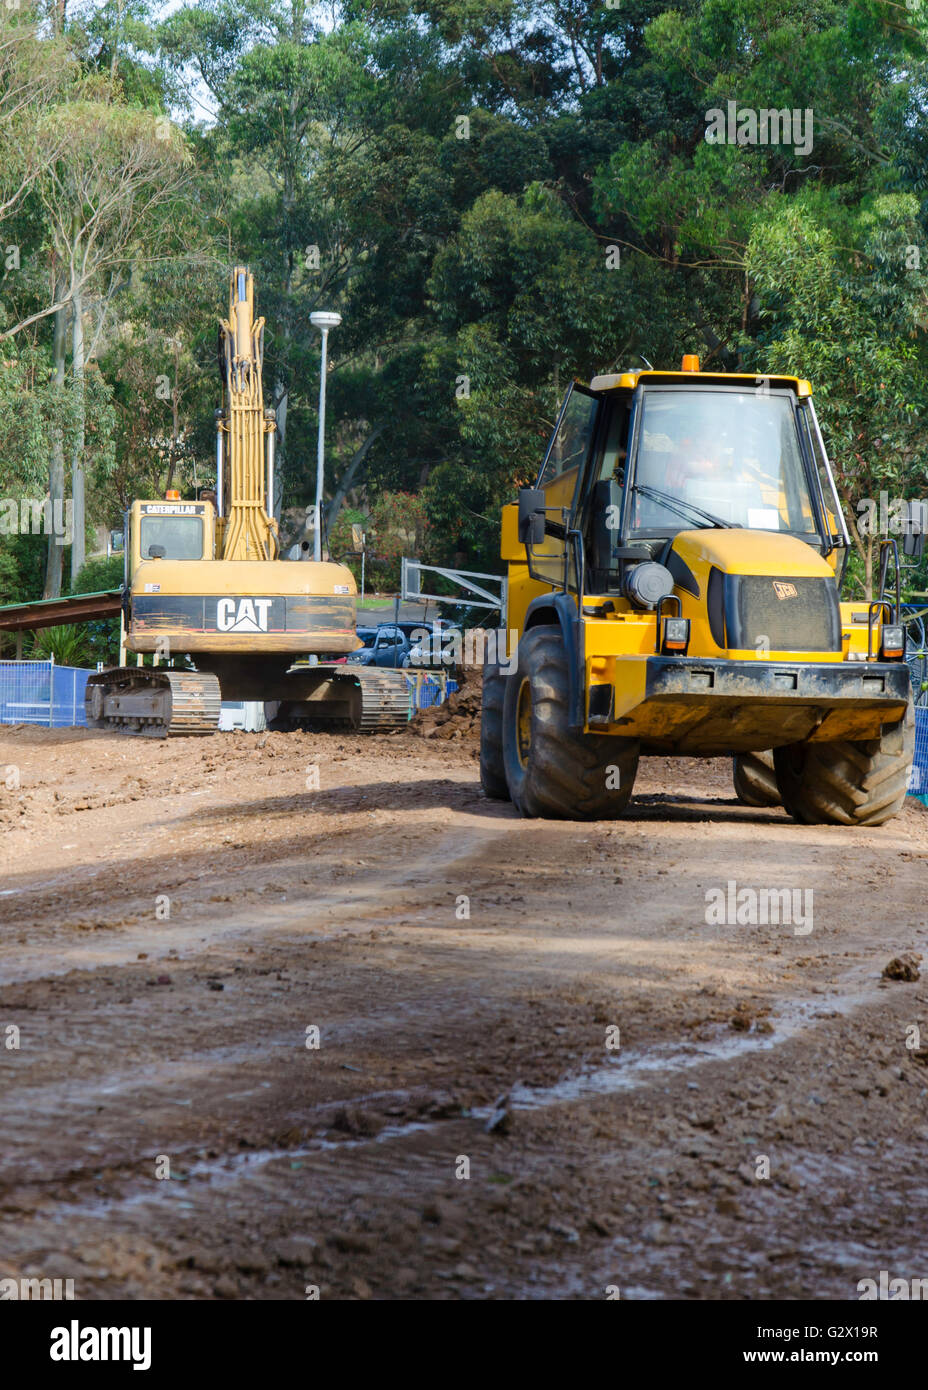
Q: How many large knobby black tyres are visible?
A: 4